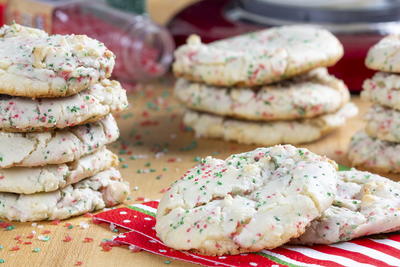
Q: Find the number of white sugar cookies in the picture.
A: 14